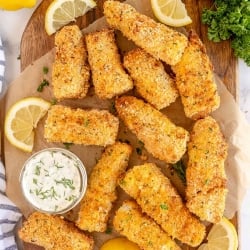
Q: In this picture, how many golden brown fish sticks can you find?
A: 12